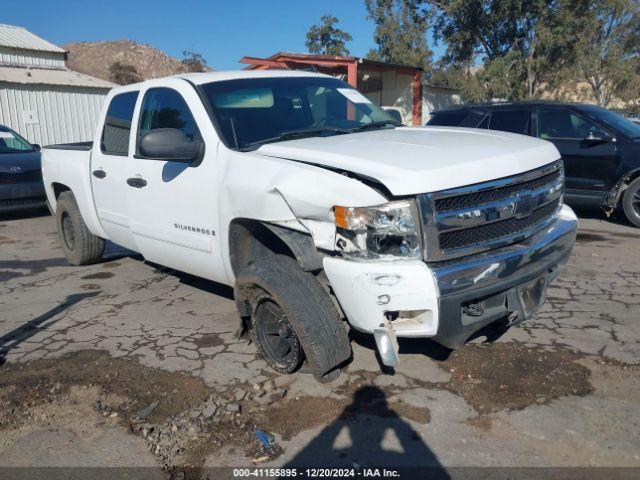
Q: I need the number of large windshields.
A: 1